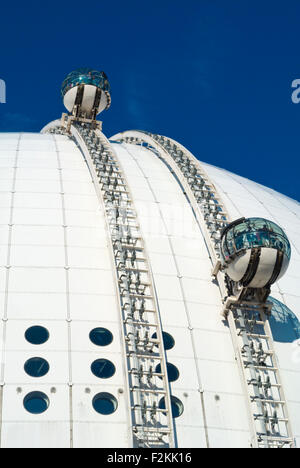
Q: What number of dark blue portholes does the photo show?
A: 9